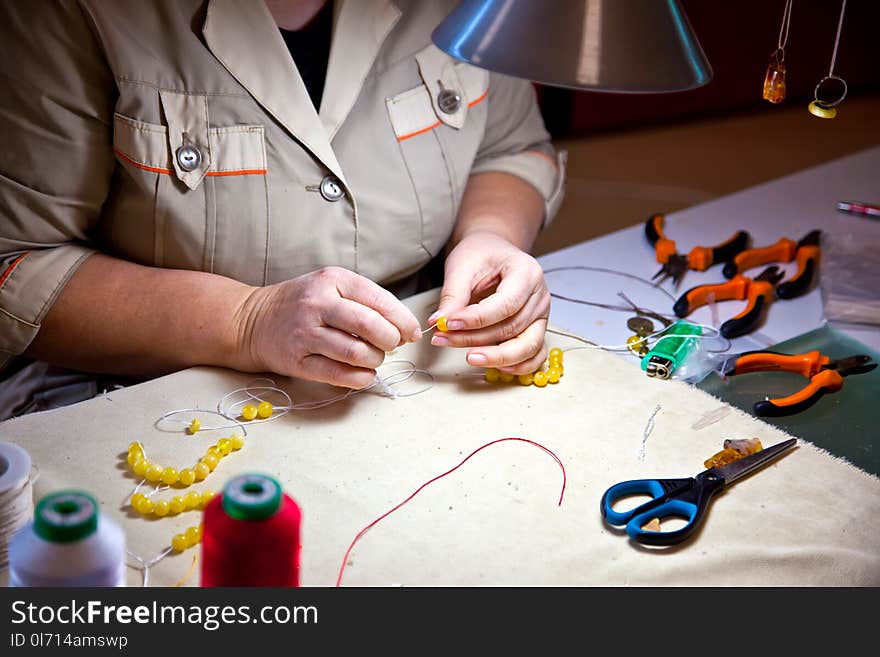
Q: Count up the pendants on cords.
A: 2